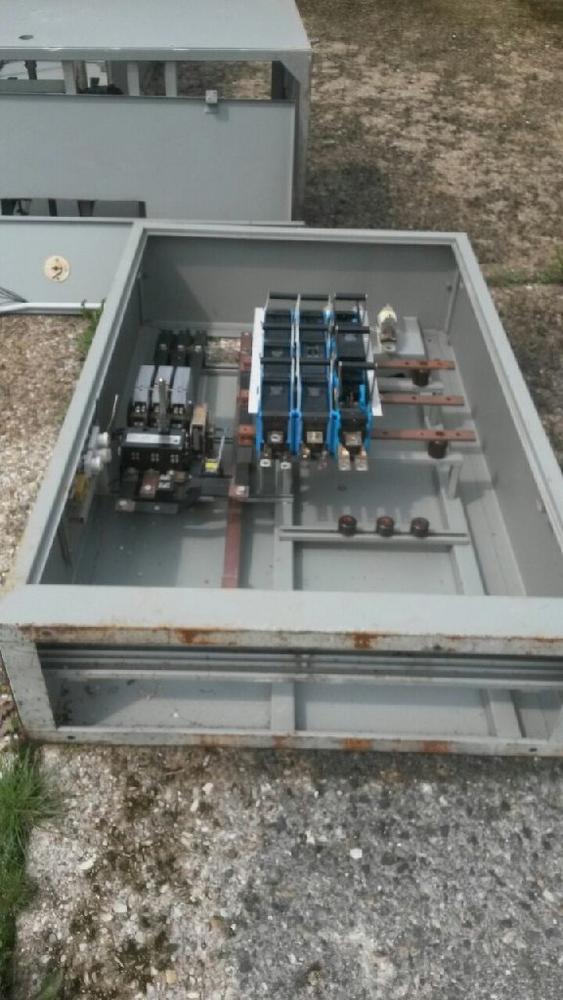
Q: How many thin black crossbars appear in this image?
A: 9